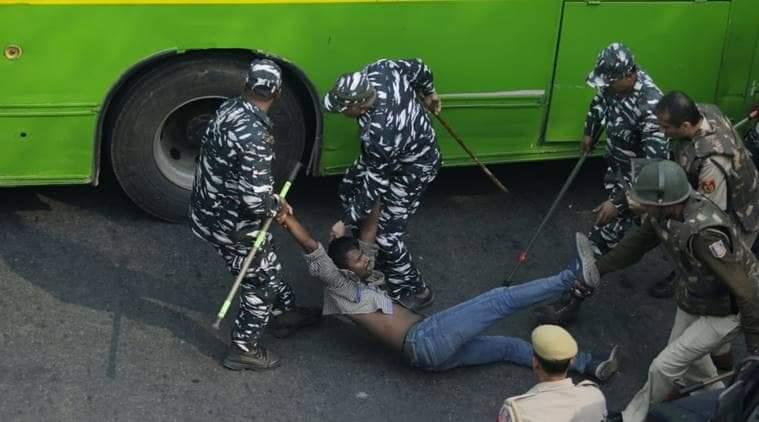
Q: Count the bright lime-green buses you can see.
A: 1